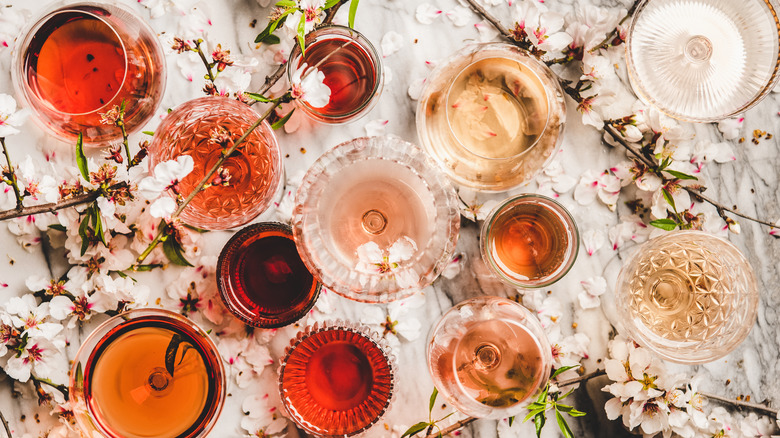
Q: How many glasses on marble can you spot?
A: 12